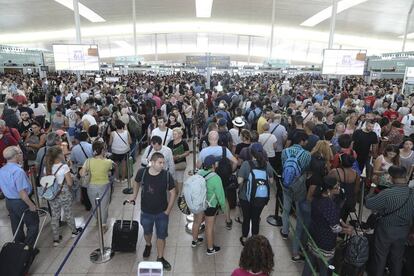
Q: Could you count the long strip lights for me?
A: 3